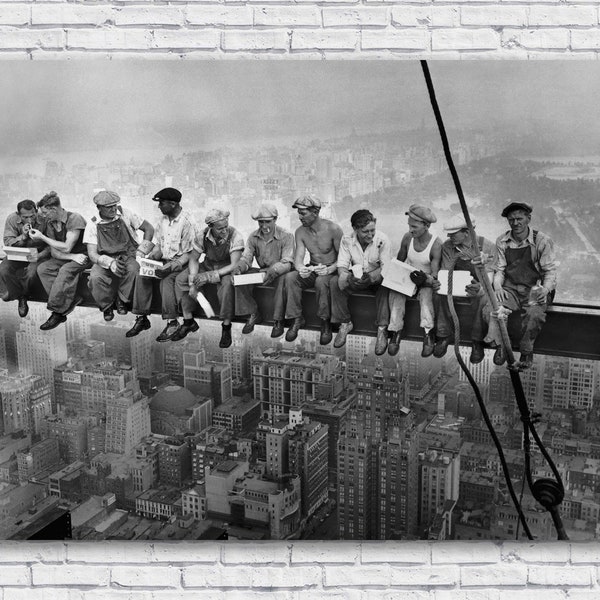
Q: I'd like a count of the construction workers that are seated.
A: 11